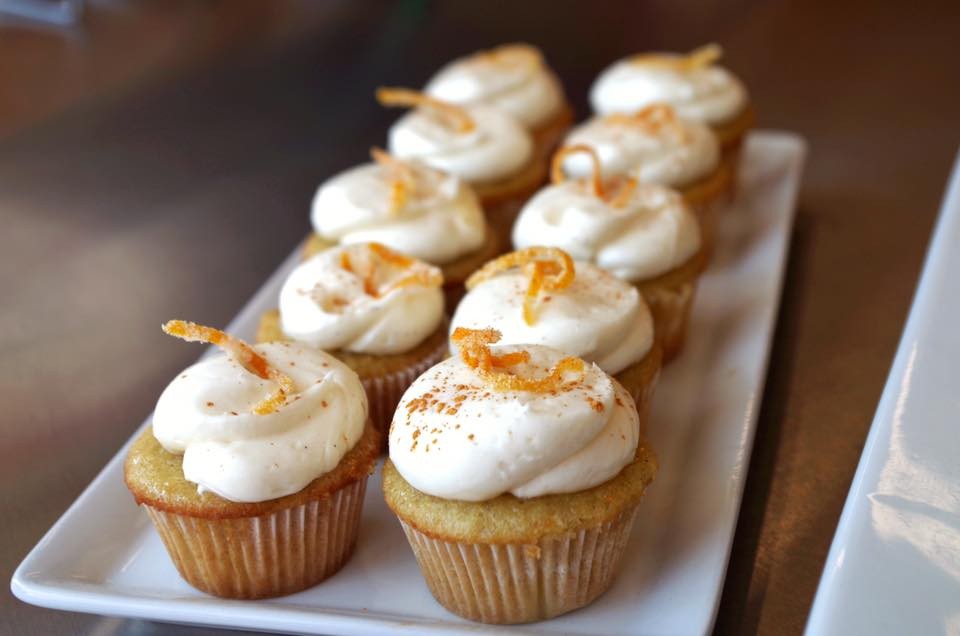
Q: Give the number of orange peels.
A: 10